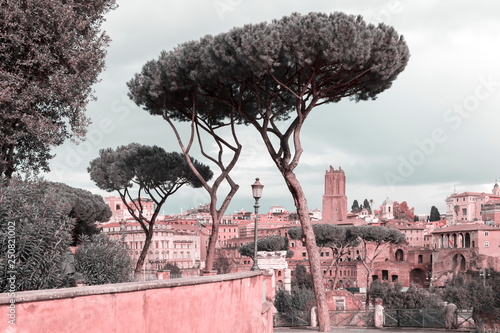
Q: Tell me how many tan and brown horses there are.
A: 0